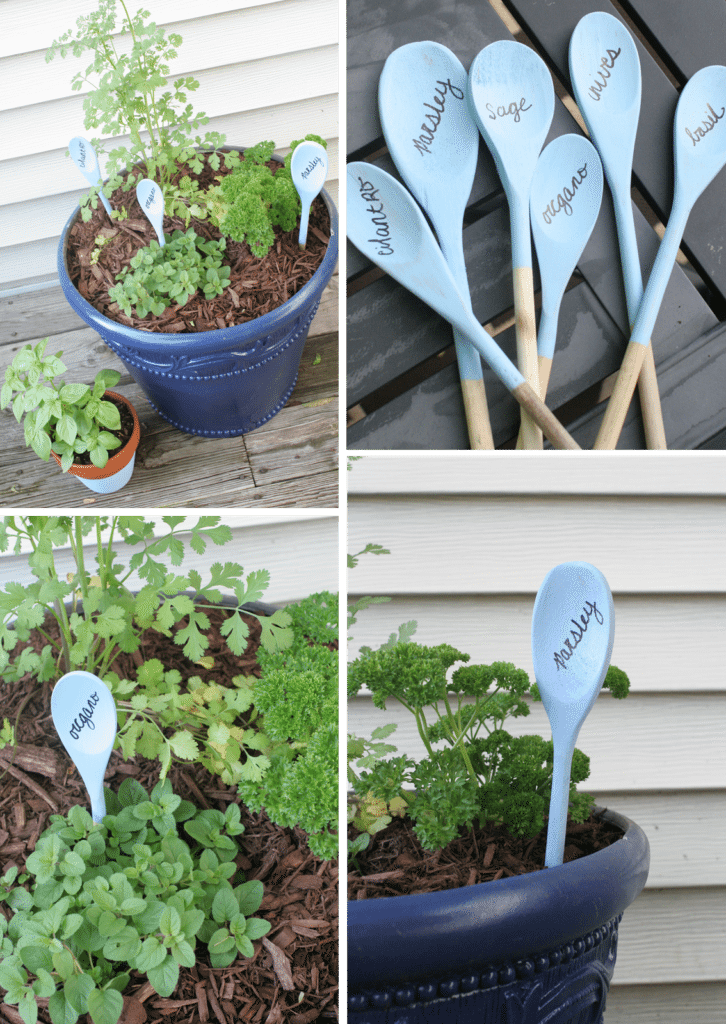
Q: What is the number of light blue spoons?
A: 11